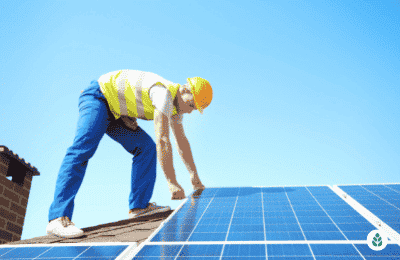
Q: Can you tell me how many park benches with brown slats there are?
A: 0